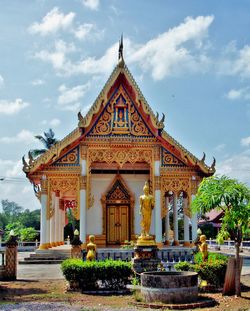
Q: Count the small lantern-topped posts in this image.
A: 3